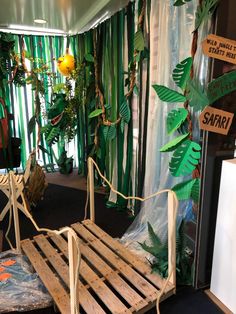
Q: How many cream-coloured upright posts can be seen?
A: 4